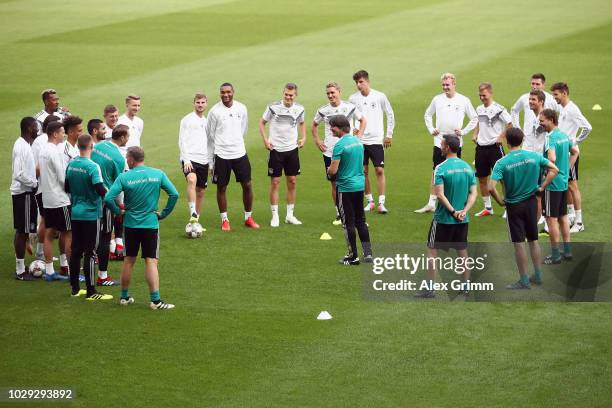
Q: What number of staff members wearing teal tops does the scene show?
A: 7